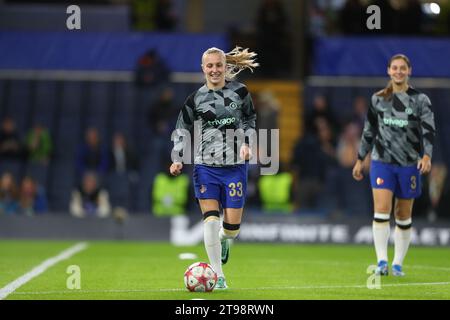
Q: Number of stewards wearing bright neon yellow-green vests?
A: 2